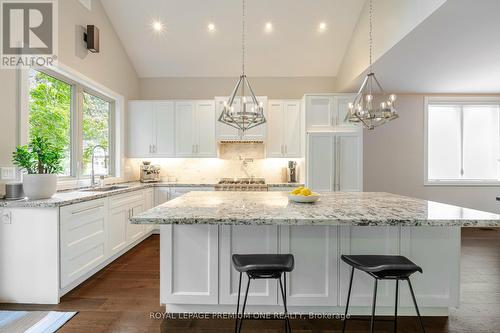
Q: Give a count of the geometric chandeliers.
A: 2